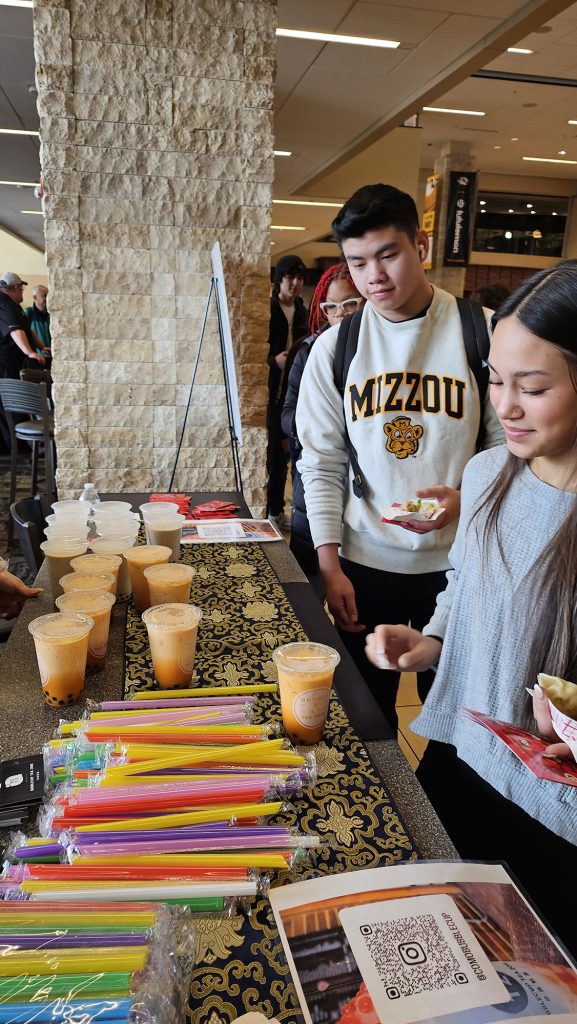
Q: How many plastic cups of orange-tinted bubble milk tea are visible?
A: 8